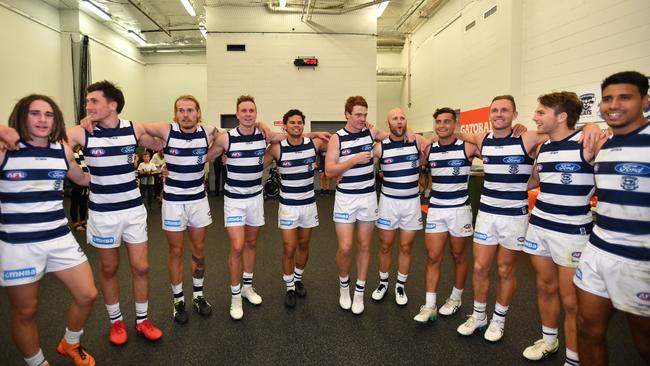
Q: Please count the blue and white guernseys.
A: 11